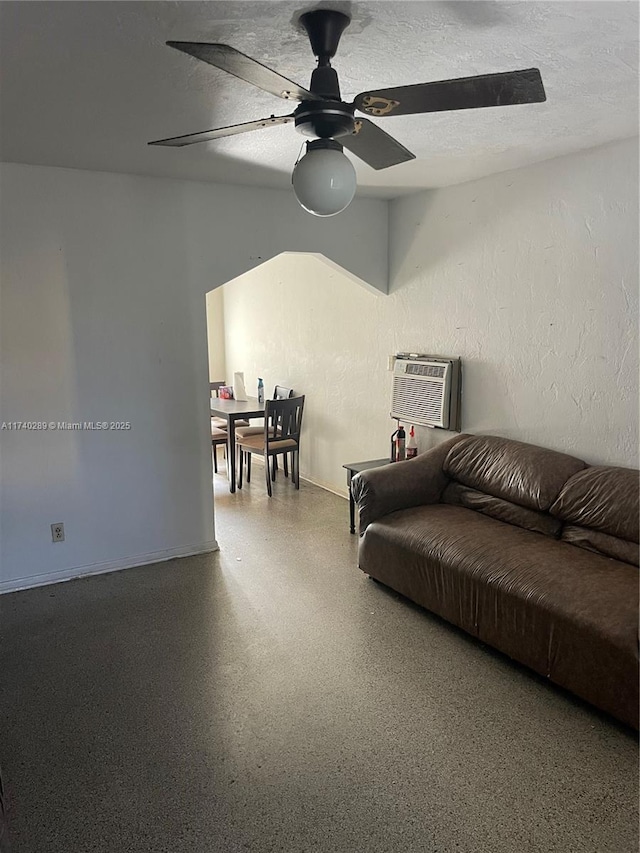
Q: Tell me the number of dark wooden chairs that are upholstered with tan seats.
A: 4